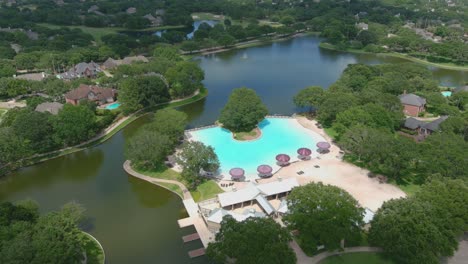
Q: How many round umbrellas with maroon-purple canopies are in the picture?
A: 5